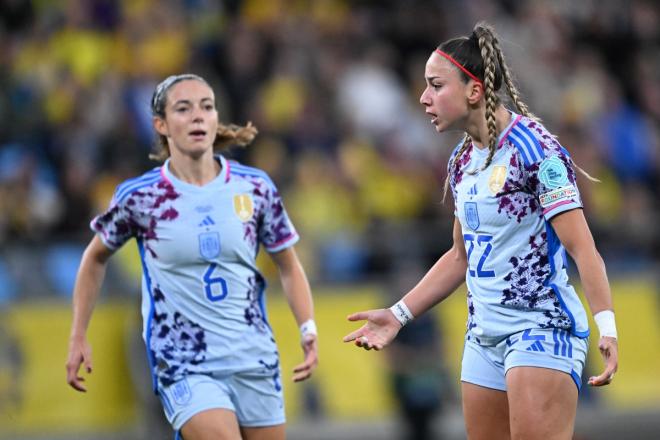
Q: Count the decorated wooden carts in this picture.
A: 0